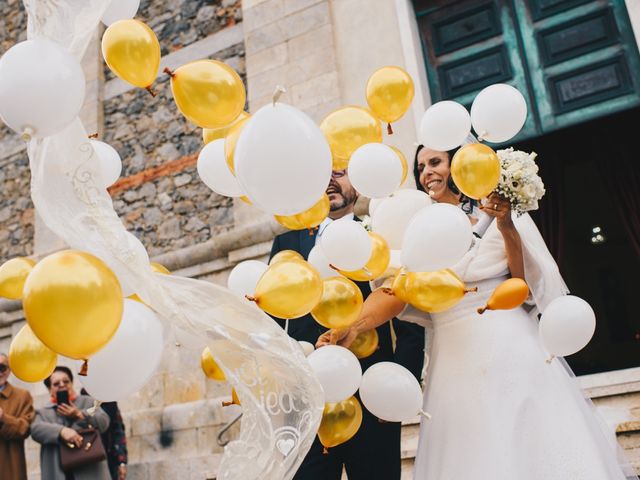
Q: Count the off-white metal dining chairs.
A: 0